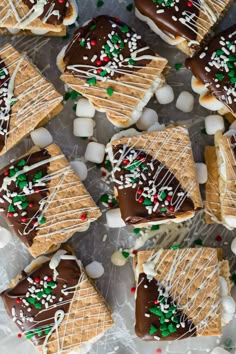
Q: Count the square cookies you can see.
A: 10